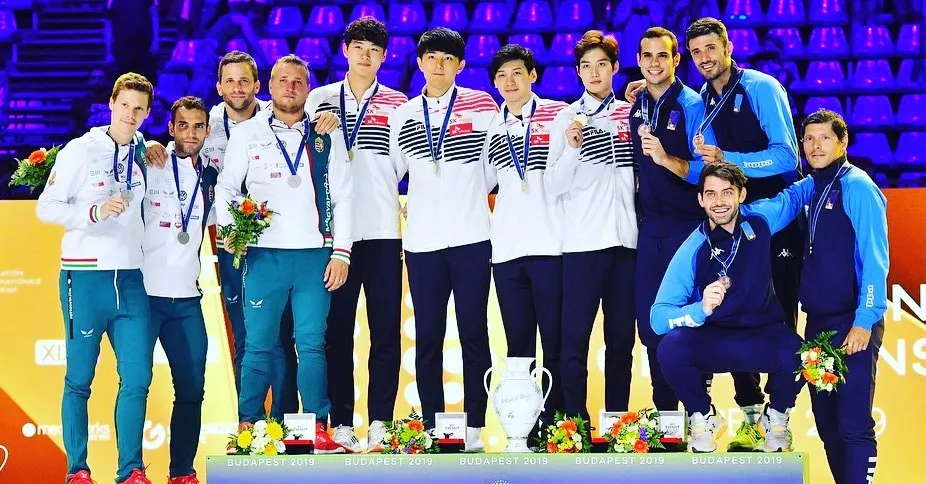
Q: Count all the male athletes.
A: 12